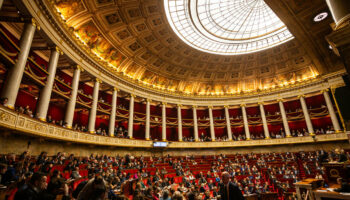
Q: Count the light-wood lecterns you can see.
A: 1